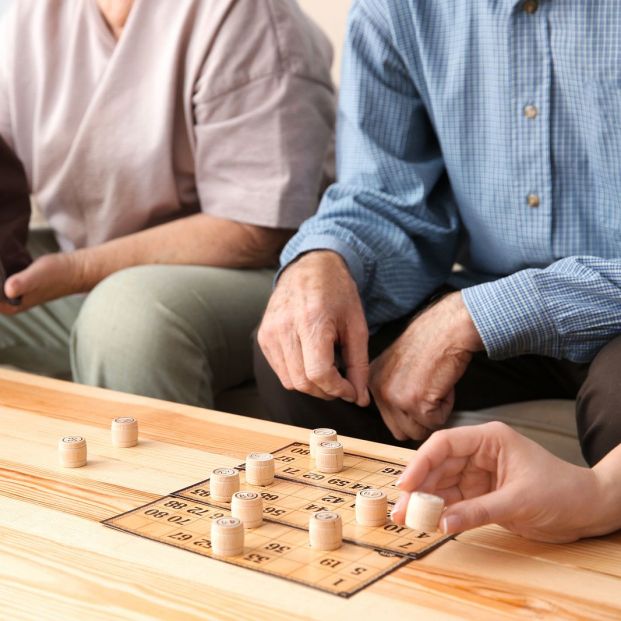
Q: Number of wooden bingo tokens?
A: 11